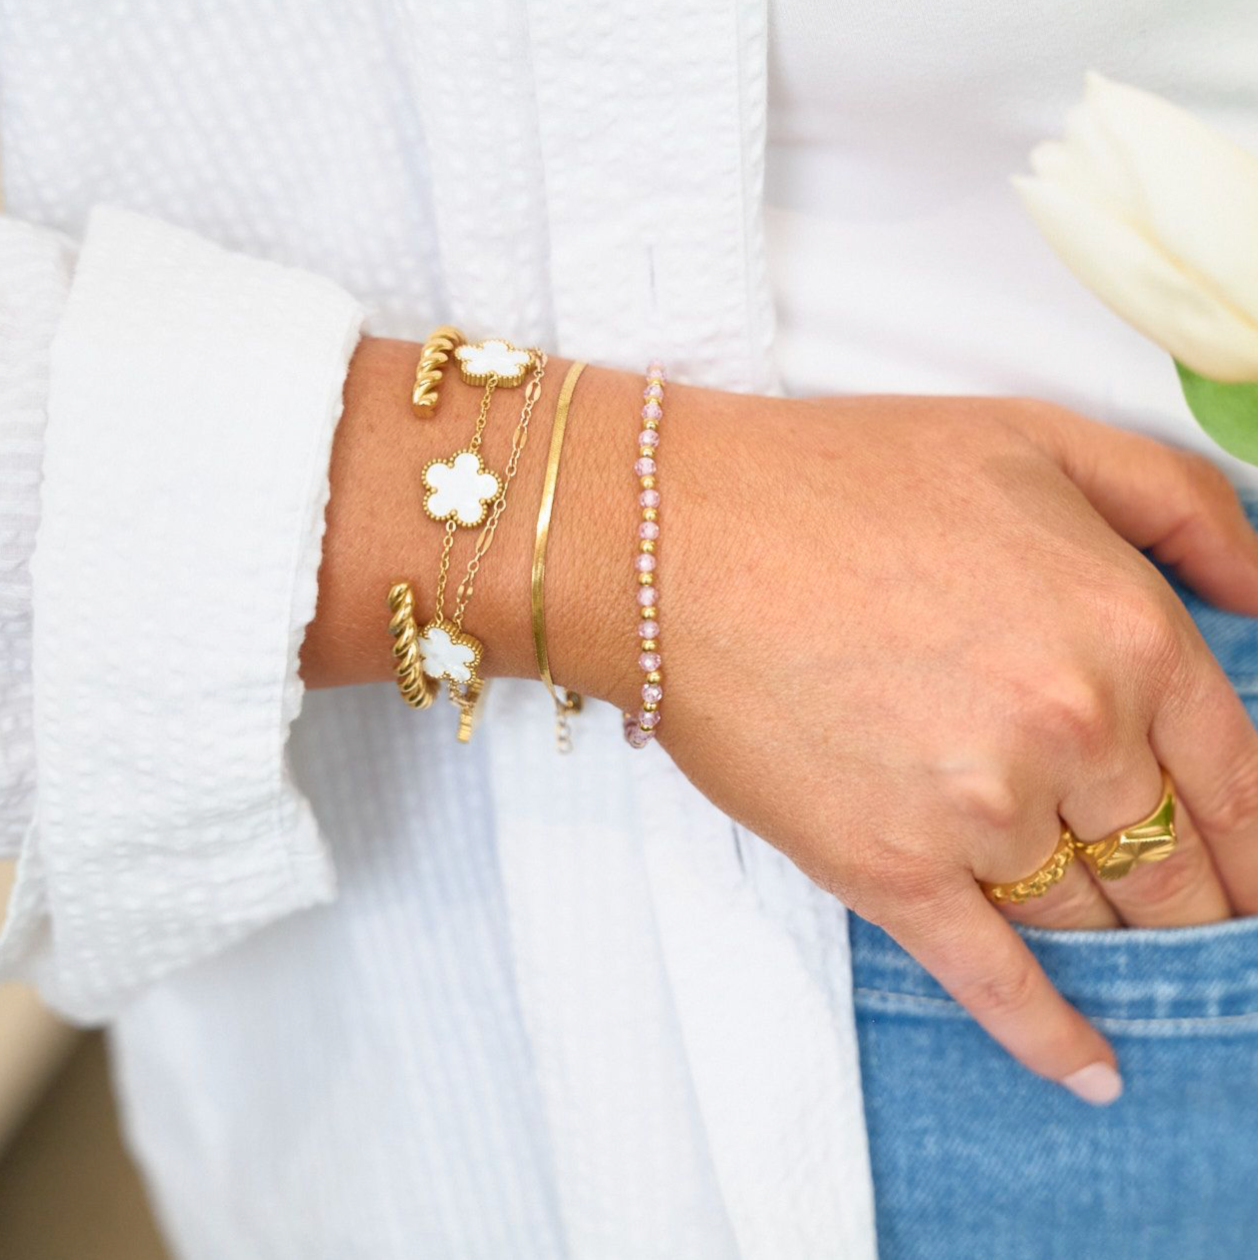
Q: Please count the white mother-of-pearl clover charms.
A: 3